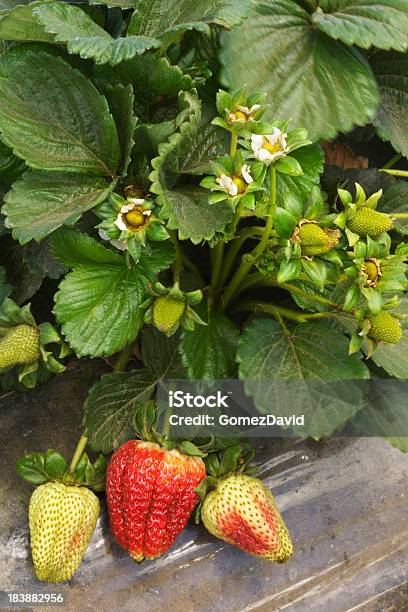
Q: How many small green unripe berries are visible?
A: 5